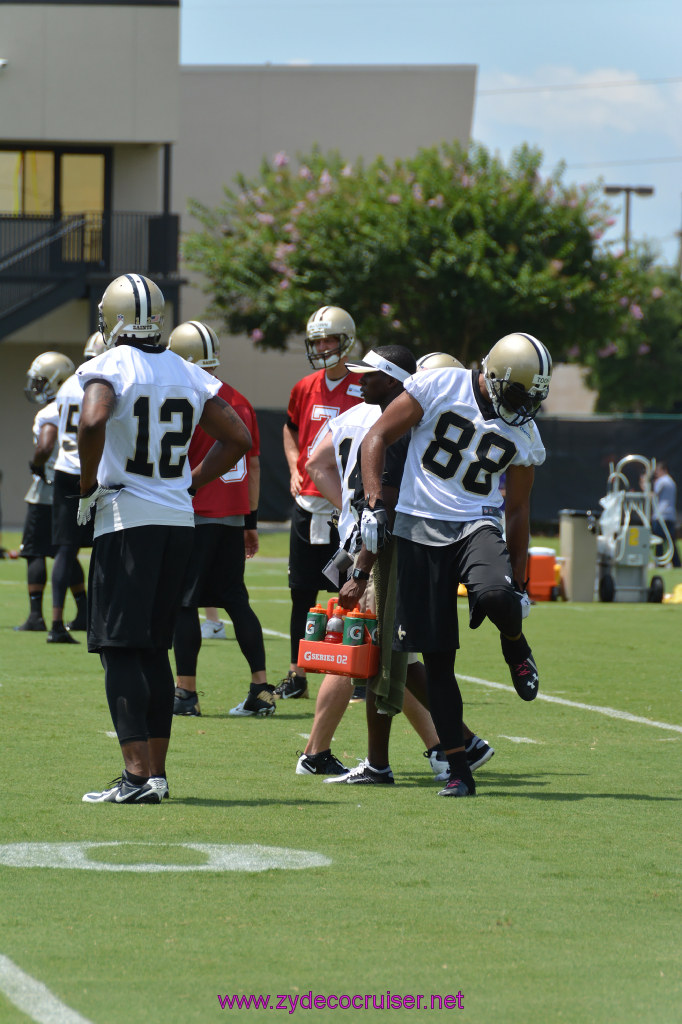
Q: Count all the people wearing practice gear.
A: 7